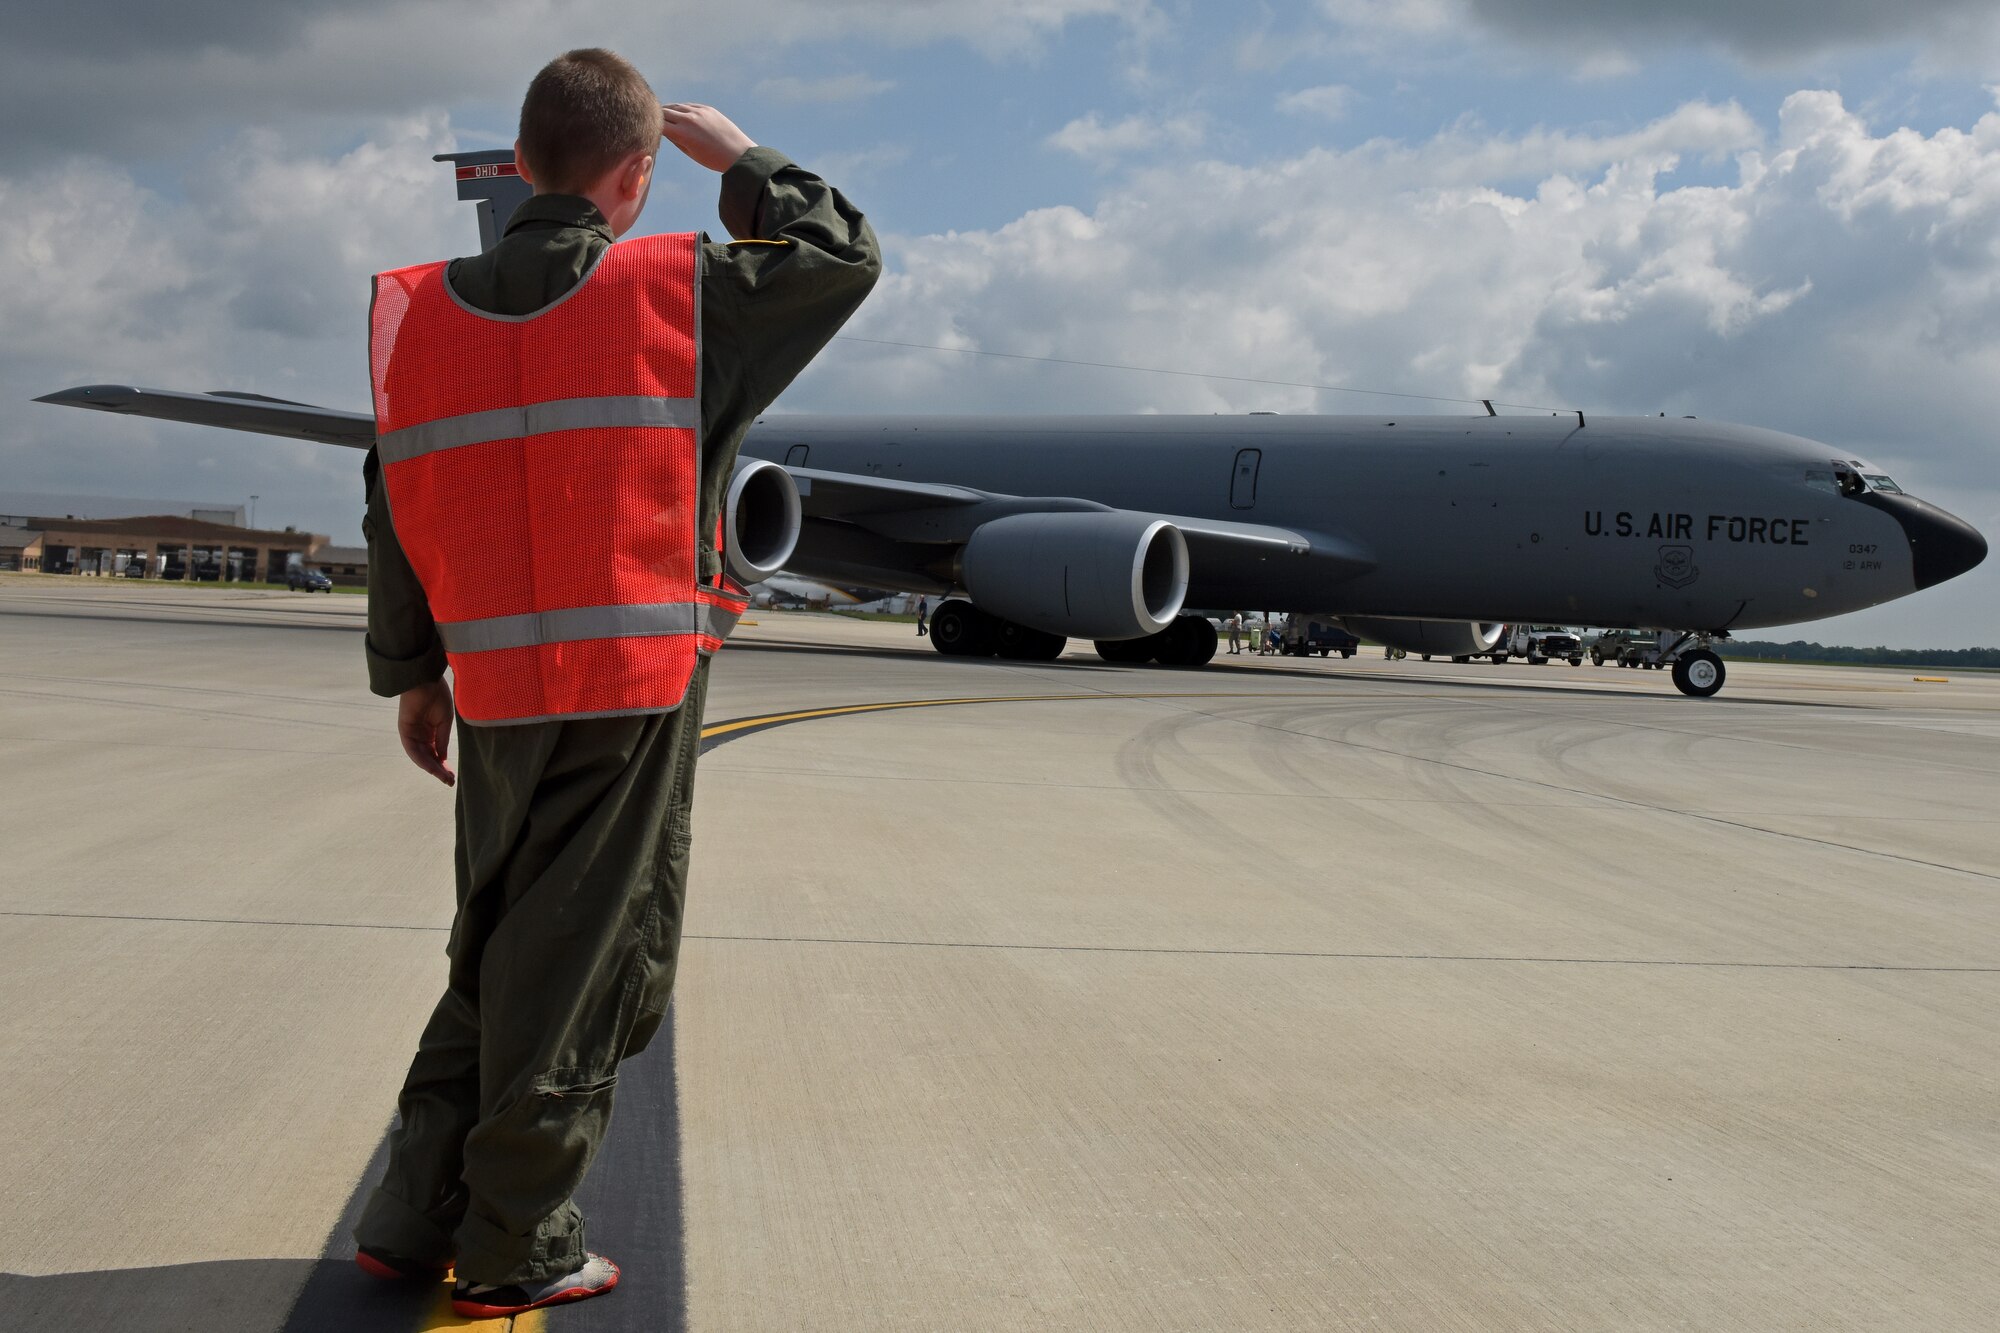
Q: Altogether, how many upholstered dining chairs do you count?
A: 0